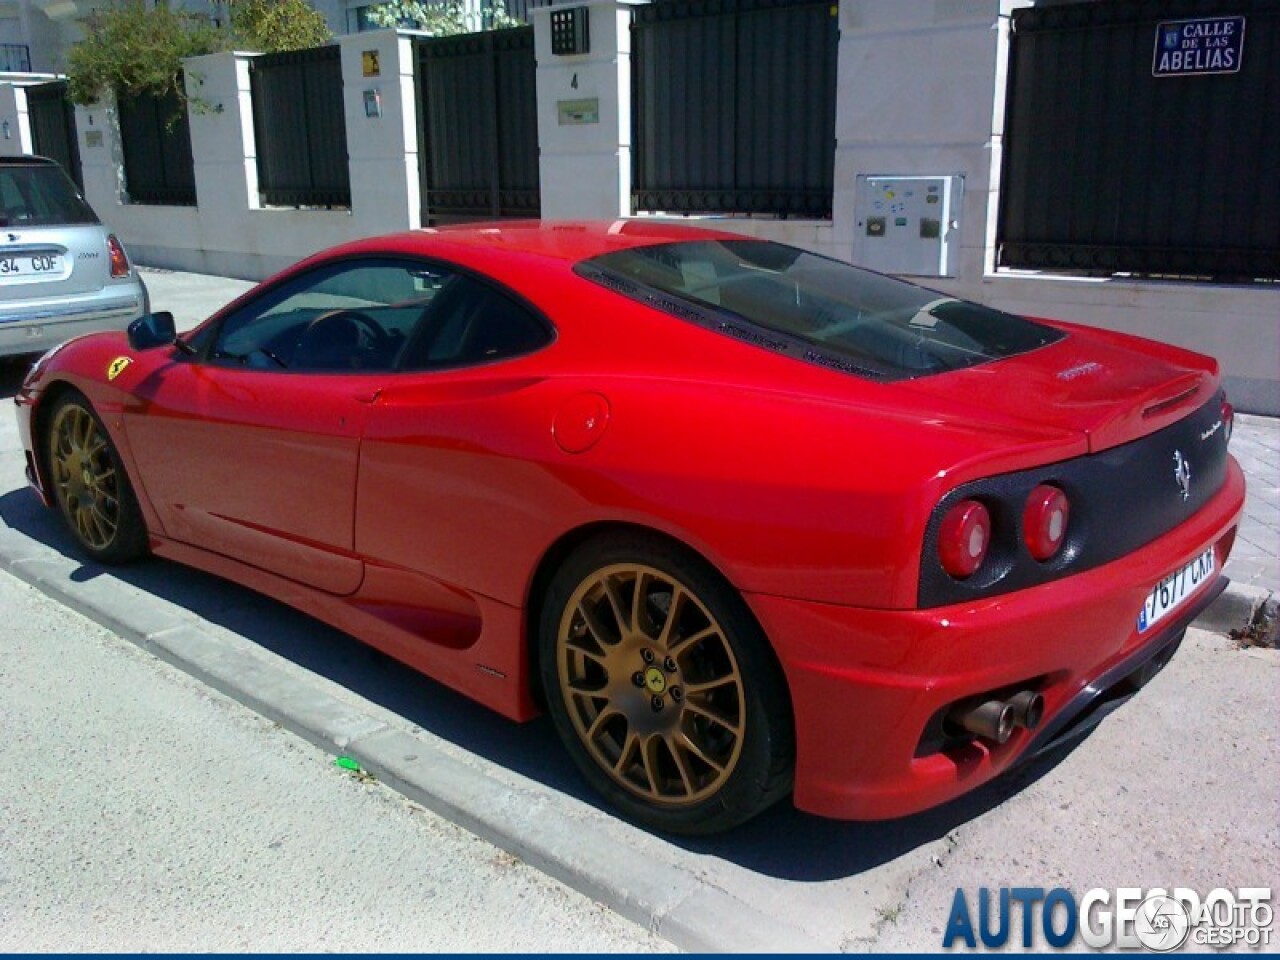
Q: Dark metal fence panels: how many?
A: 6